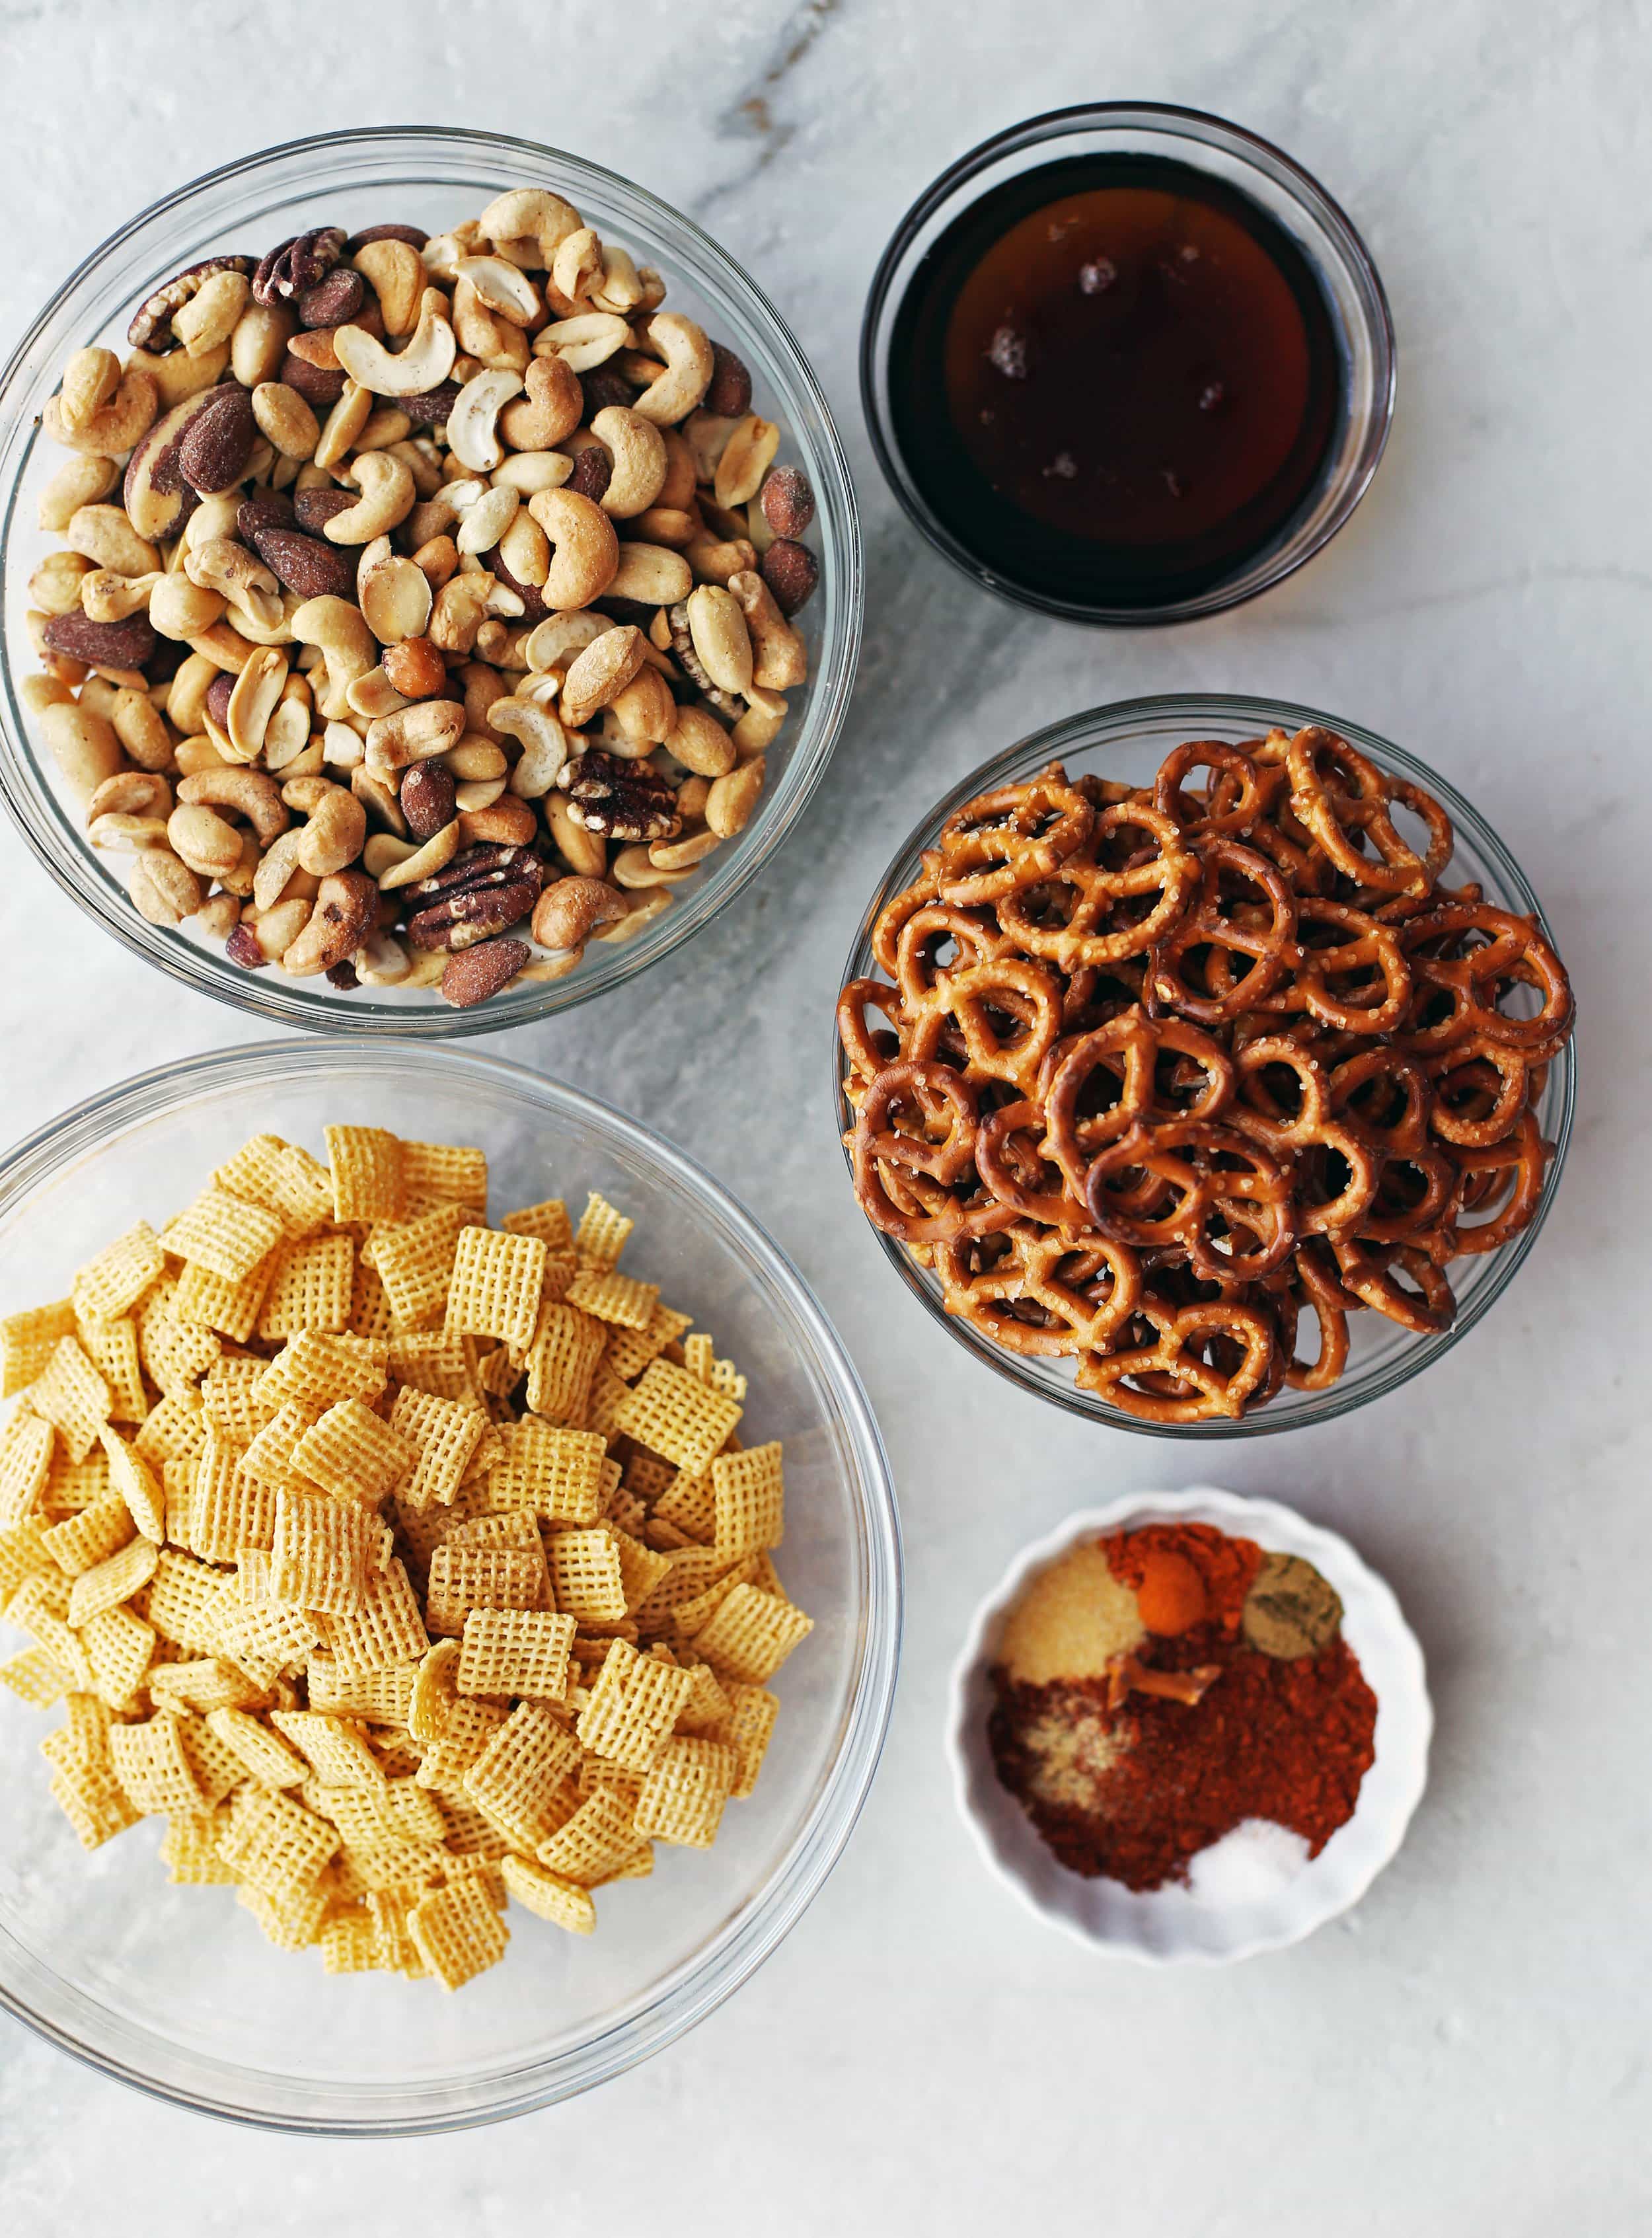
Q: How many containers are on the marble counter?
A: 5